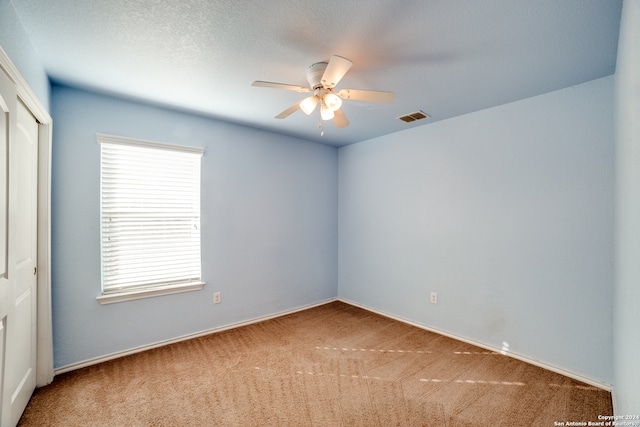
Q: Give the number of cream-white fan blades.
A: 5